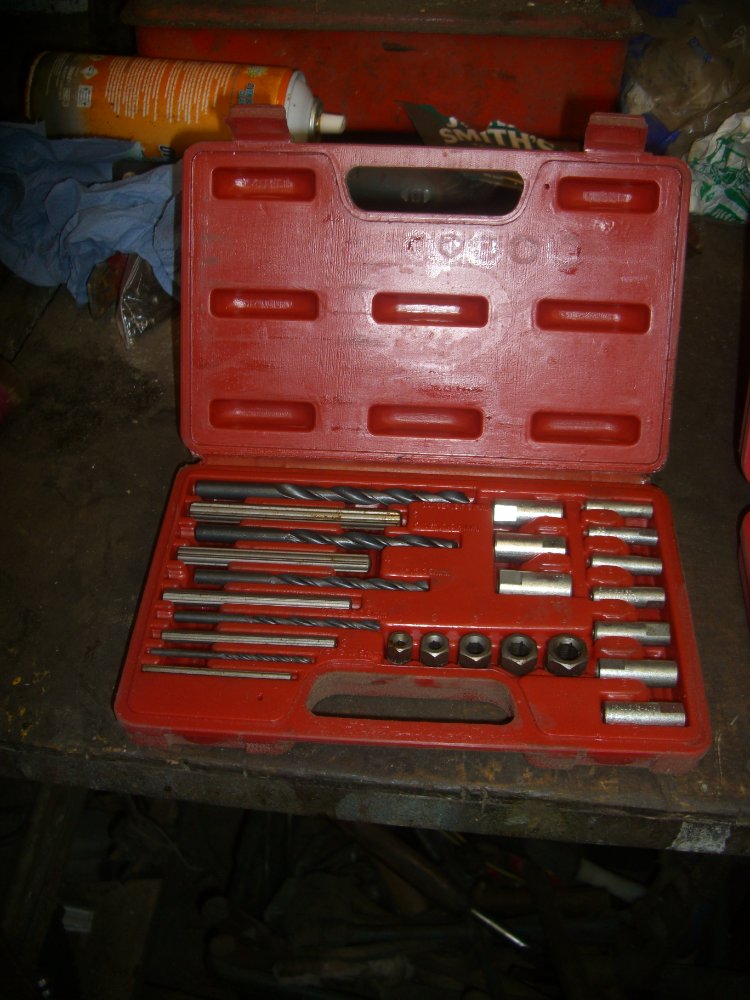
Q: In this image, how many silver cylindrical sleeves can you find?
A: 10